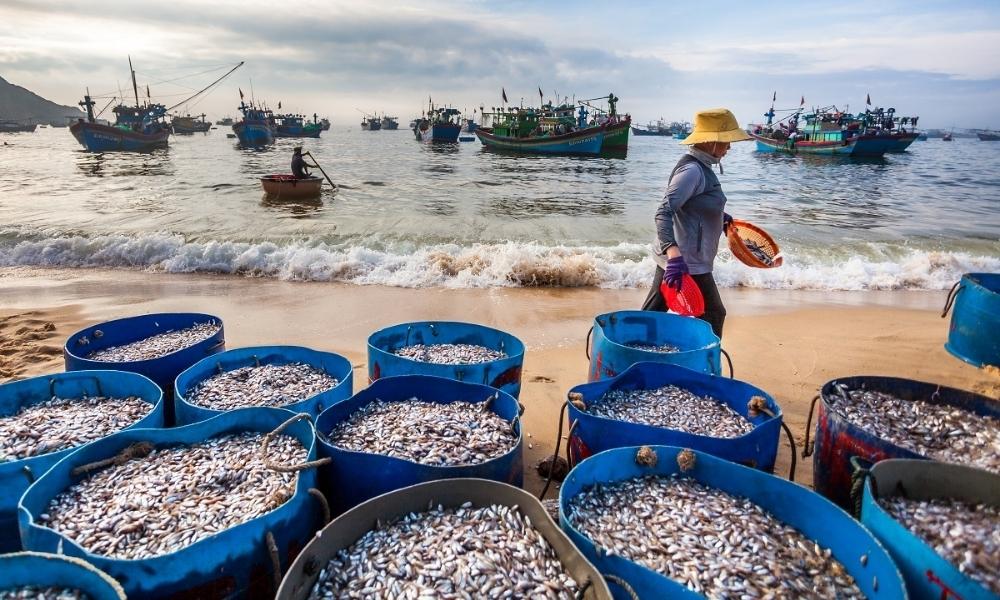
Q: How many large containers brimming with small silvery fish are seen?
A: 13